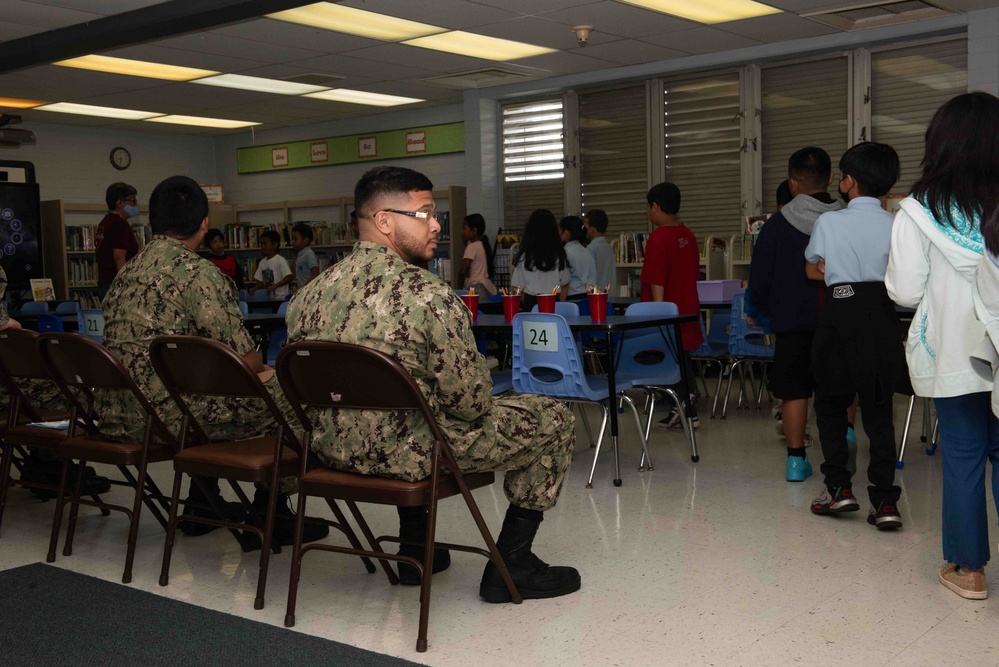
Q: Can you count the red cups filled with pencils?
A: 4